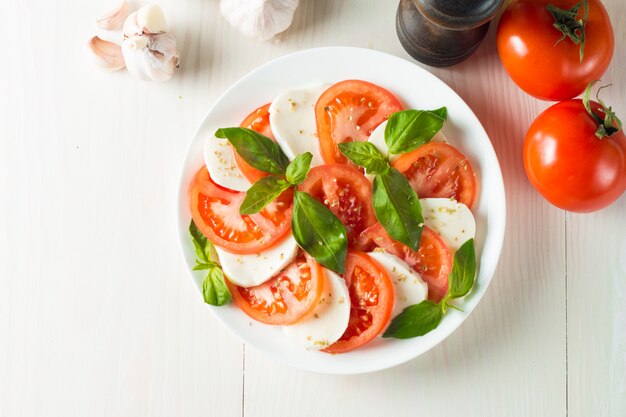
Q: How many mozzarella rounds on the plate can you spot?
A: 7